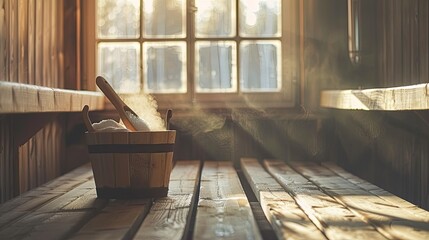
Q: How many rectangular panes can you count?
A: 8